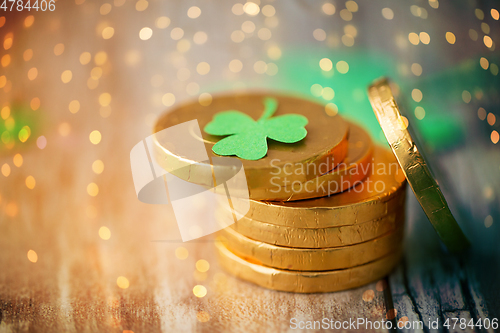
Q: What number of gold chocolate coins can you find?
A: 7